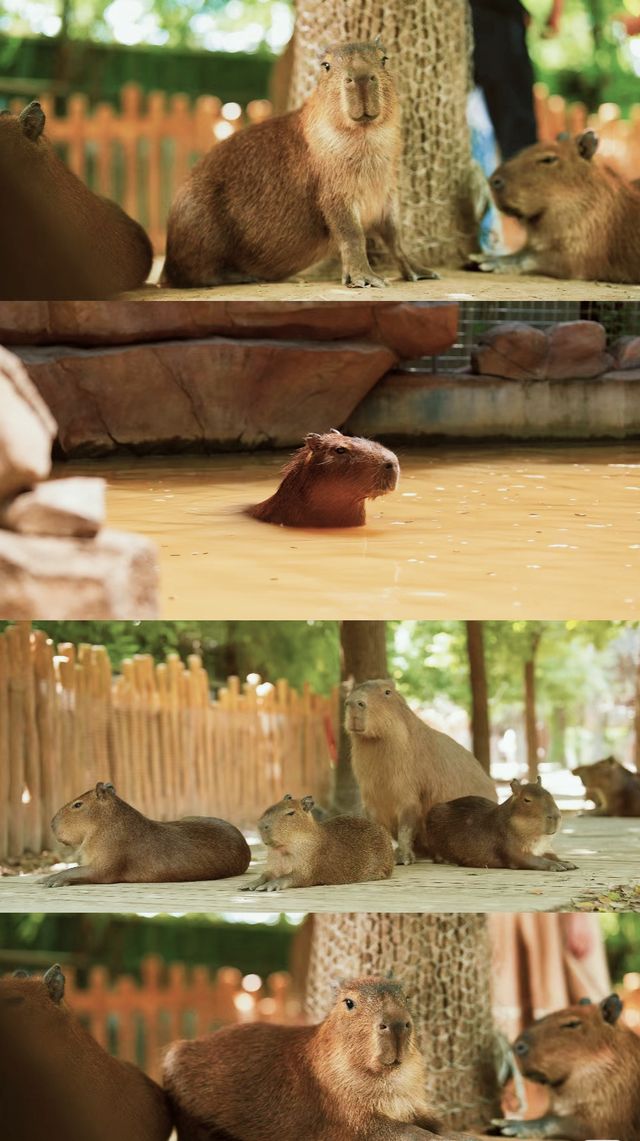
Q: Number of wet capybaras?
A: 1